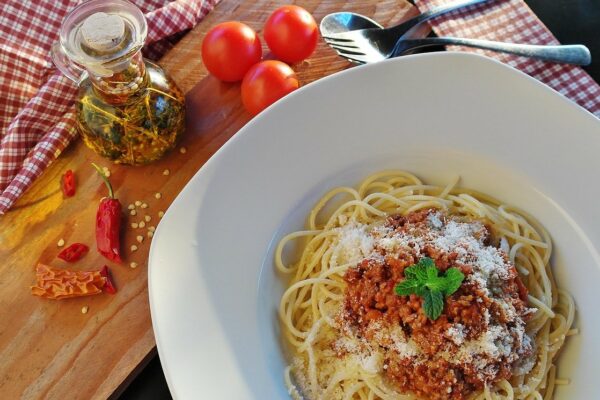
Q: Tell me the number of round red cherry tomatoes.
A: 3